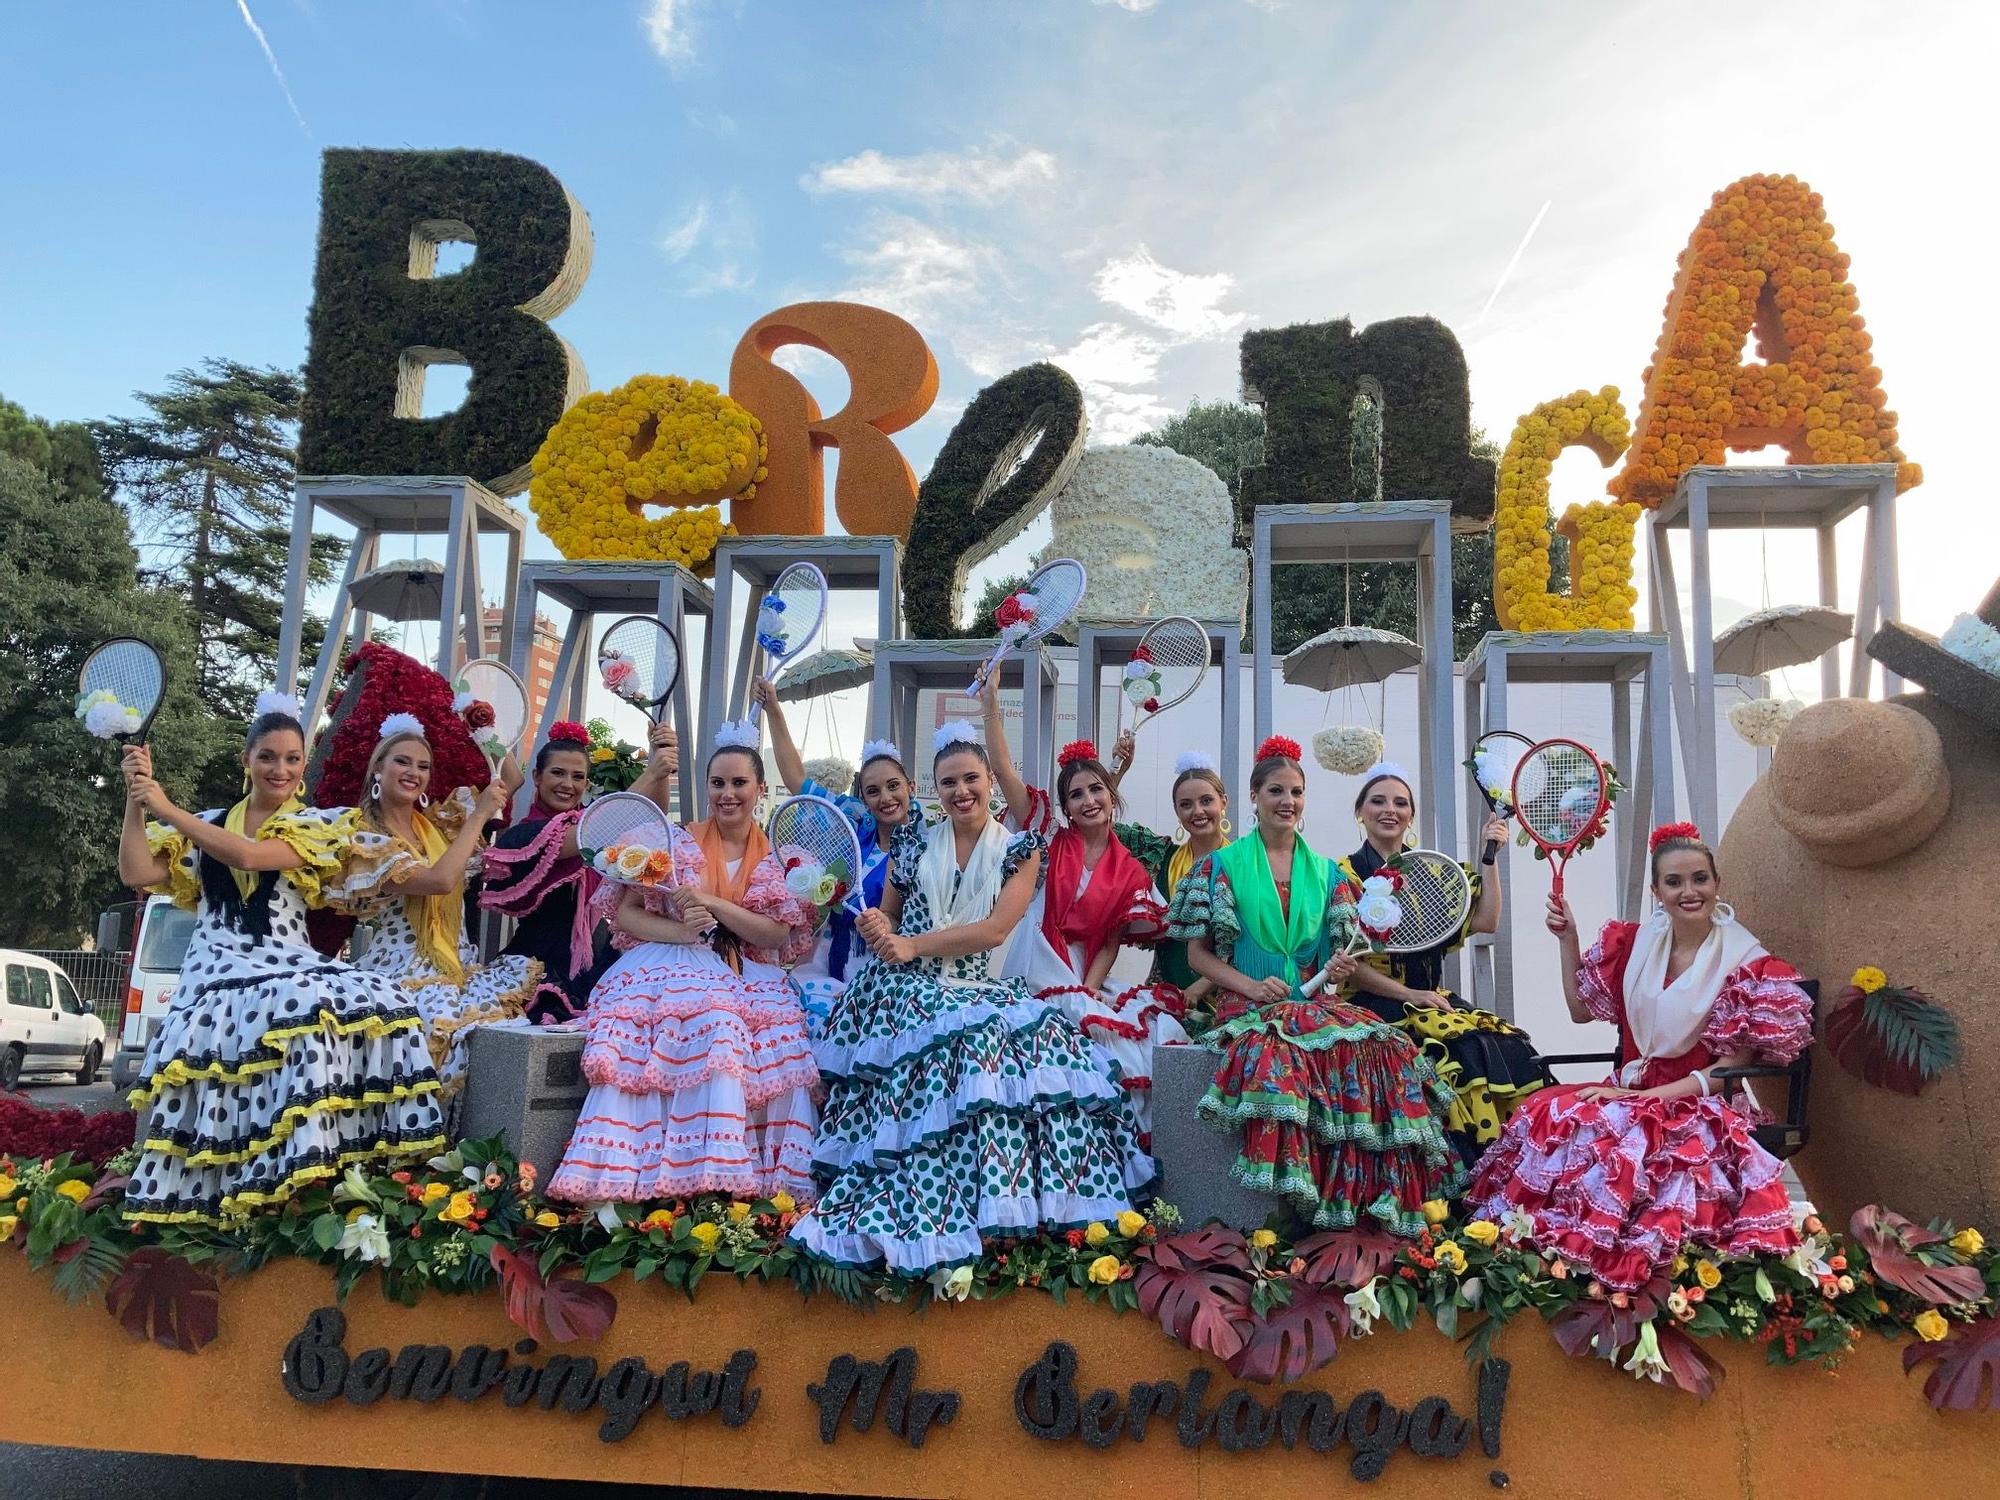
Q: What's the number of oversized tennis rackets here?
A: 11